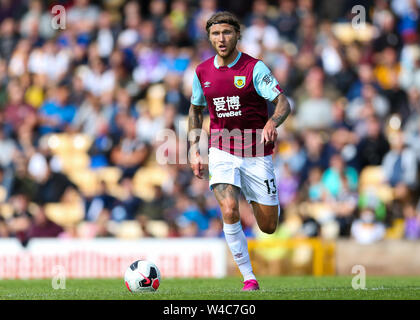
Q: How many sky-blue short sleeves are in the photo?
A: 2